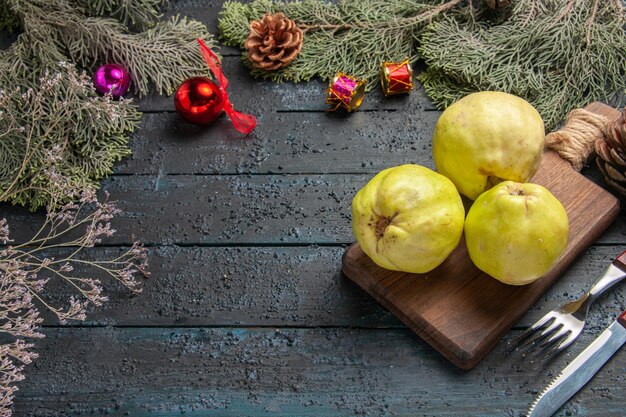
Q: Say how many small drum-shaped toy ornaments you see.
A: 2